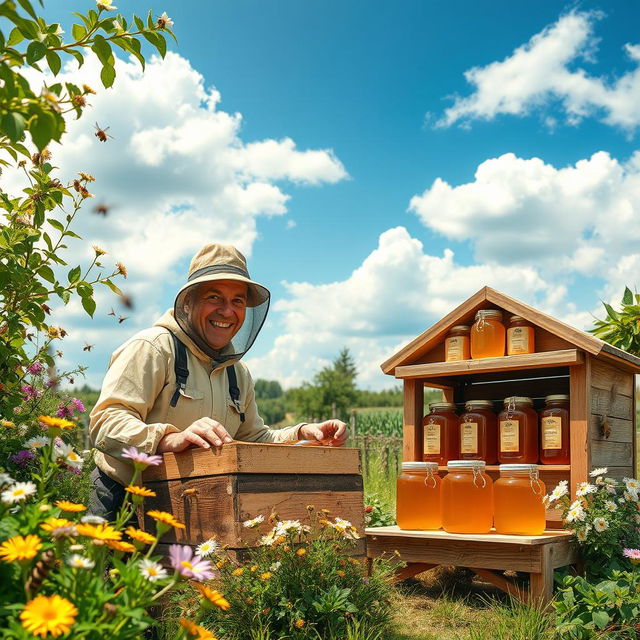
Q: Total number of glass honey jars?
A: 10